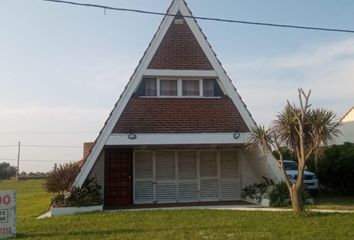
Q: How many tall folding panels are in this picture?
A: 5